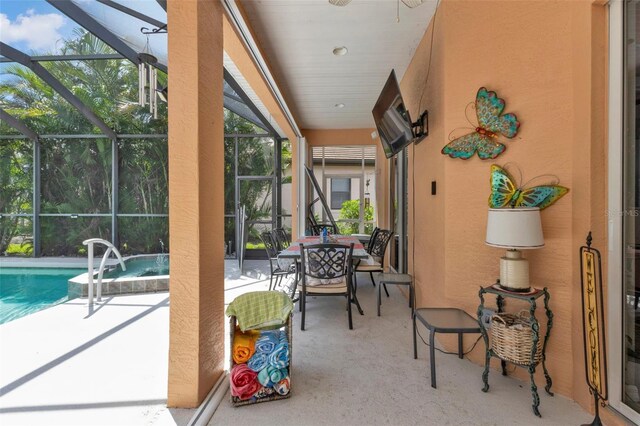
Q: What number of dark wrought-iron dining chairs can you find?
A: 6